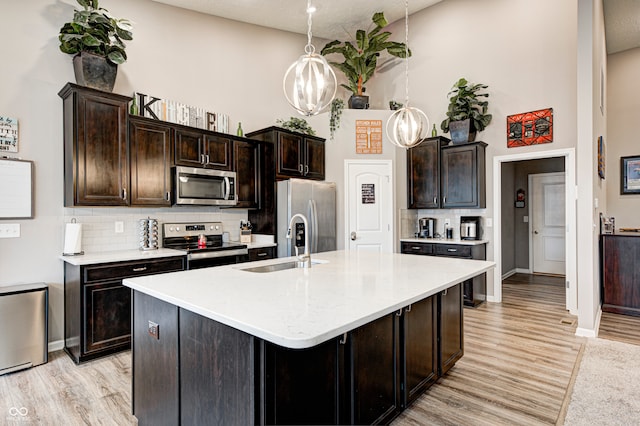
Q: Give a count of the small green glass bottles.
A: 3